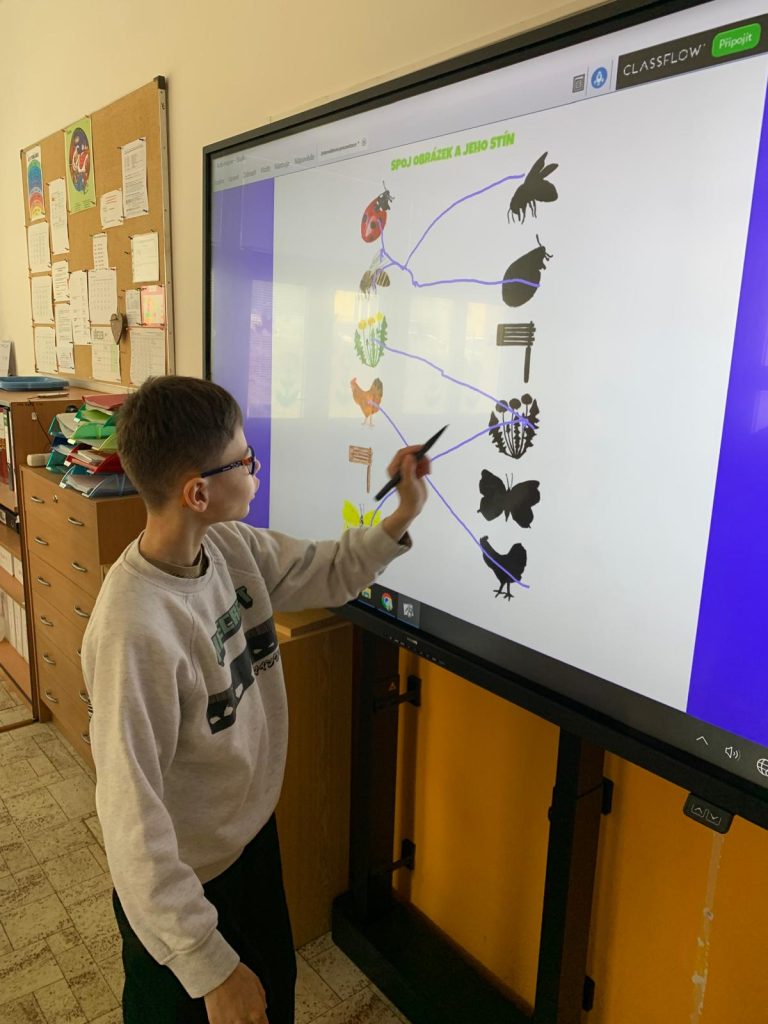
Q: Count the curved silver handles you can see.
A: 12